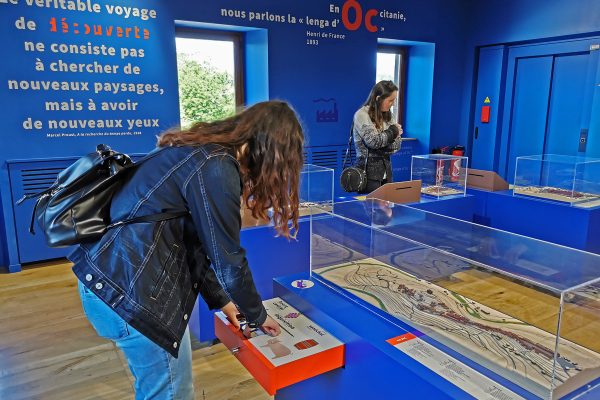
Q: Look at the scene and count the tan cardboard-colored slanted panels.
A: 2